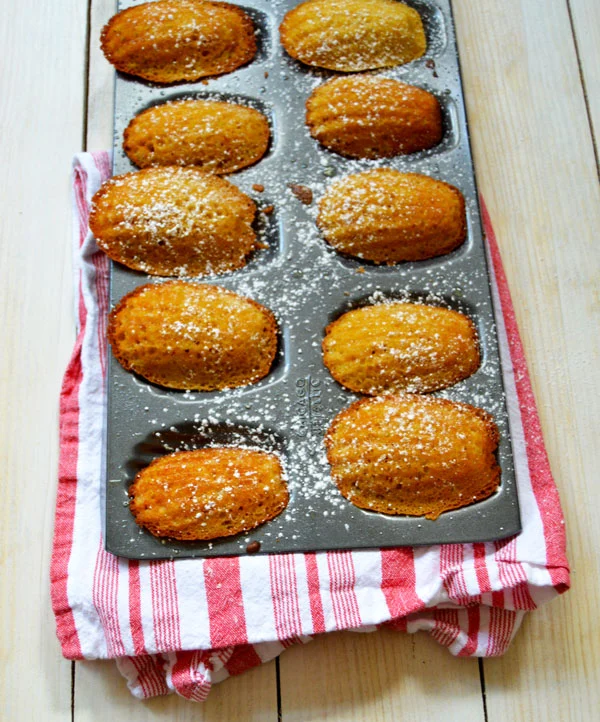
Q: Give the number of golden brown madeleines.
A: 10